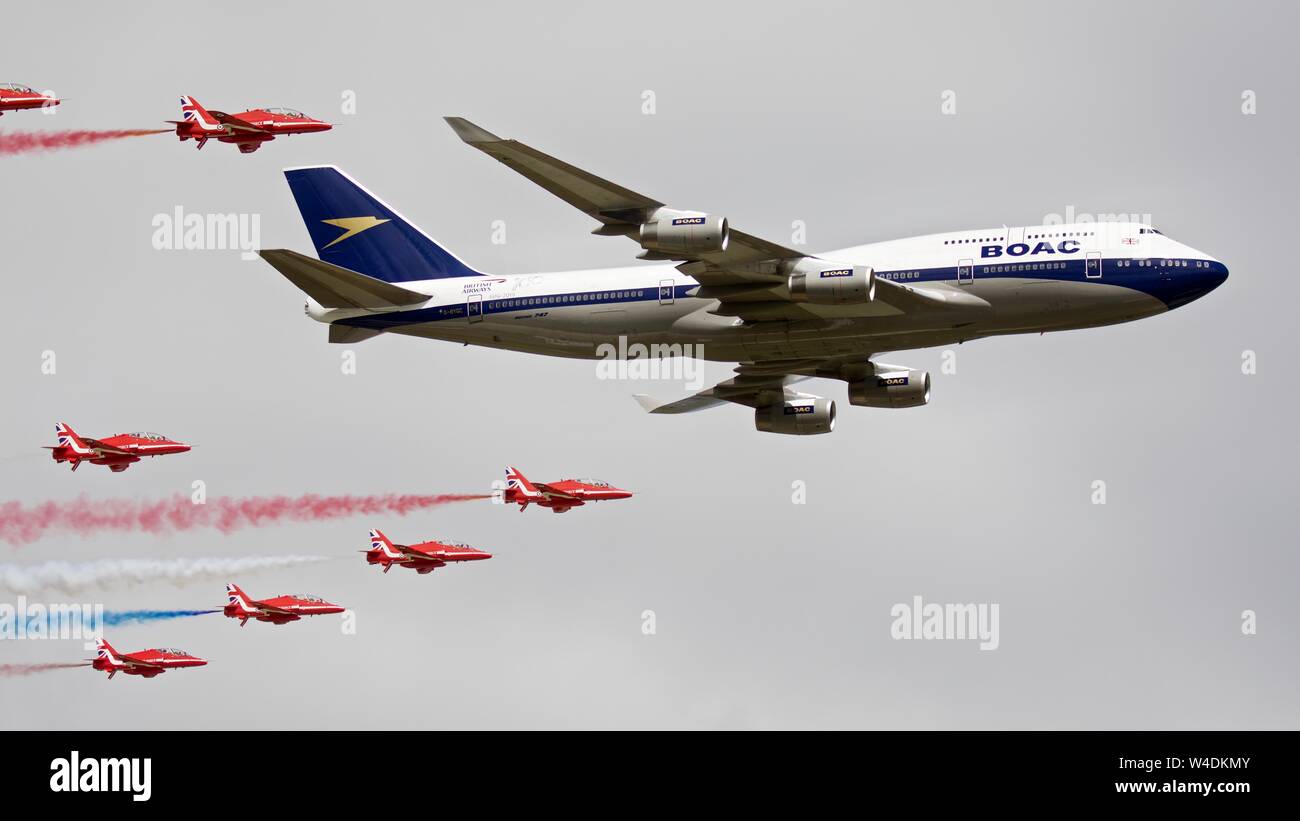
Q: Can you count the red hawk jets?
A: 7